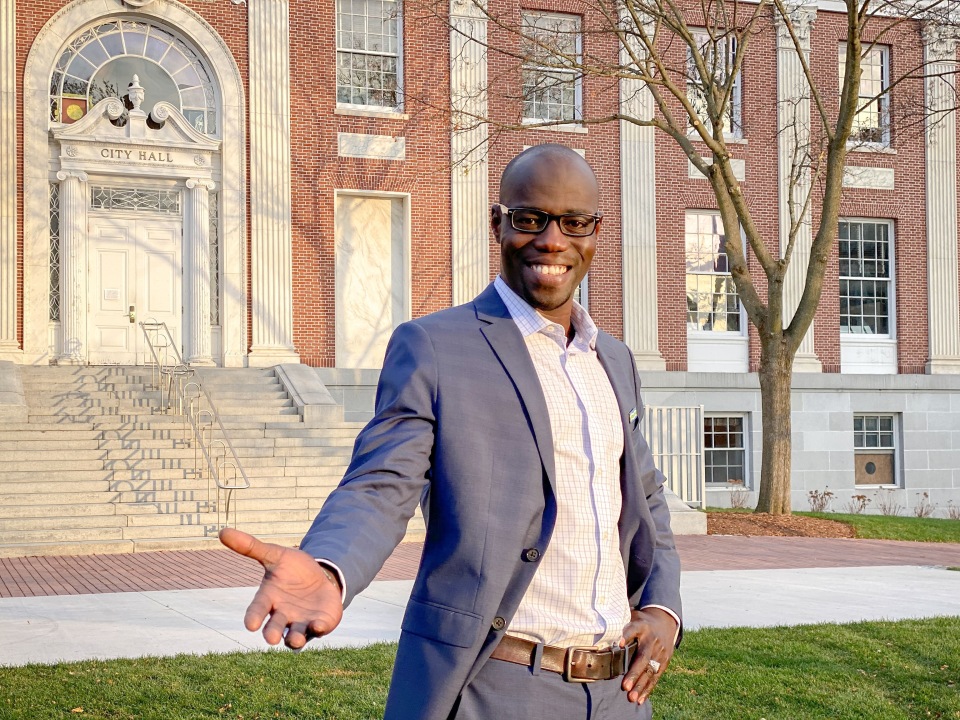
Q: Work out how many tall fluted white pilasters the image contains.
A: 6